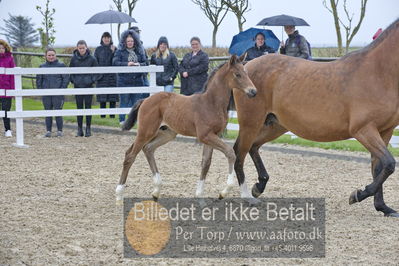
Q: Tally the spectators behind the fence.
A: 10